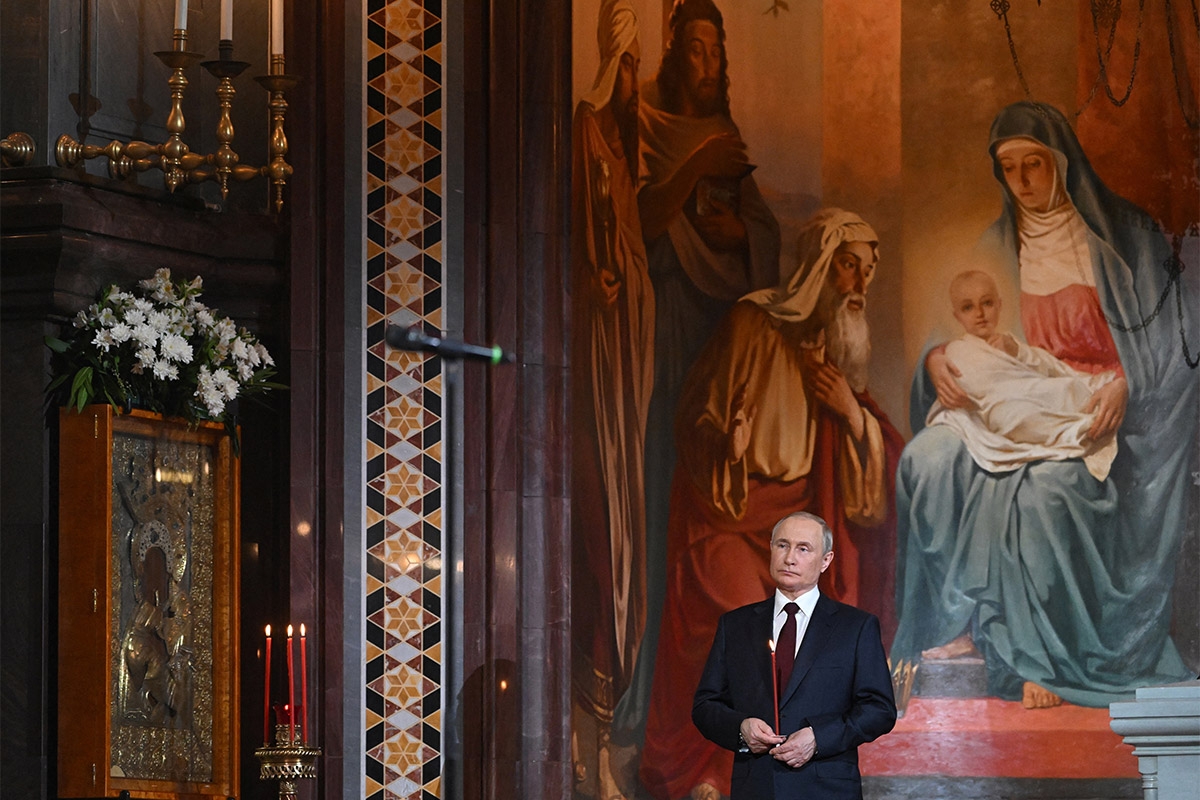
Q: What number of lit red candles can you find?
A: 4